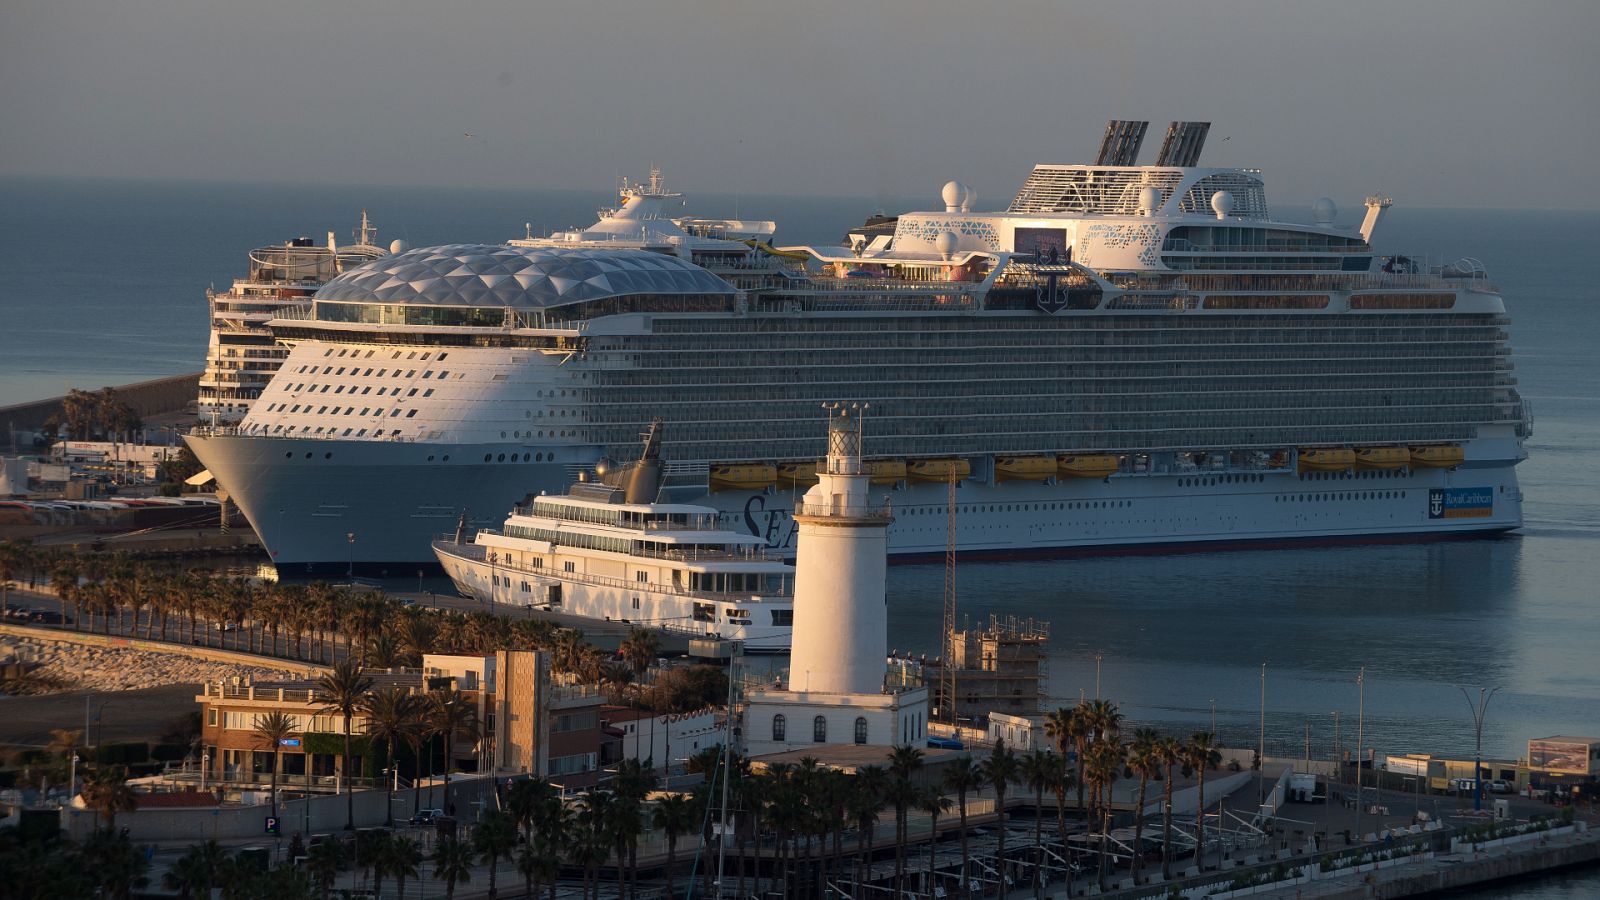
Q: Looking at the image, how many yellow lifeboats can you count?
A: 9